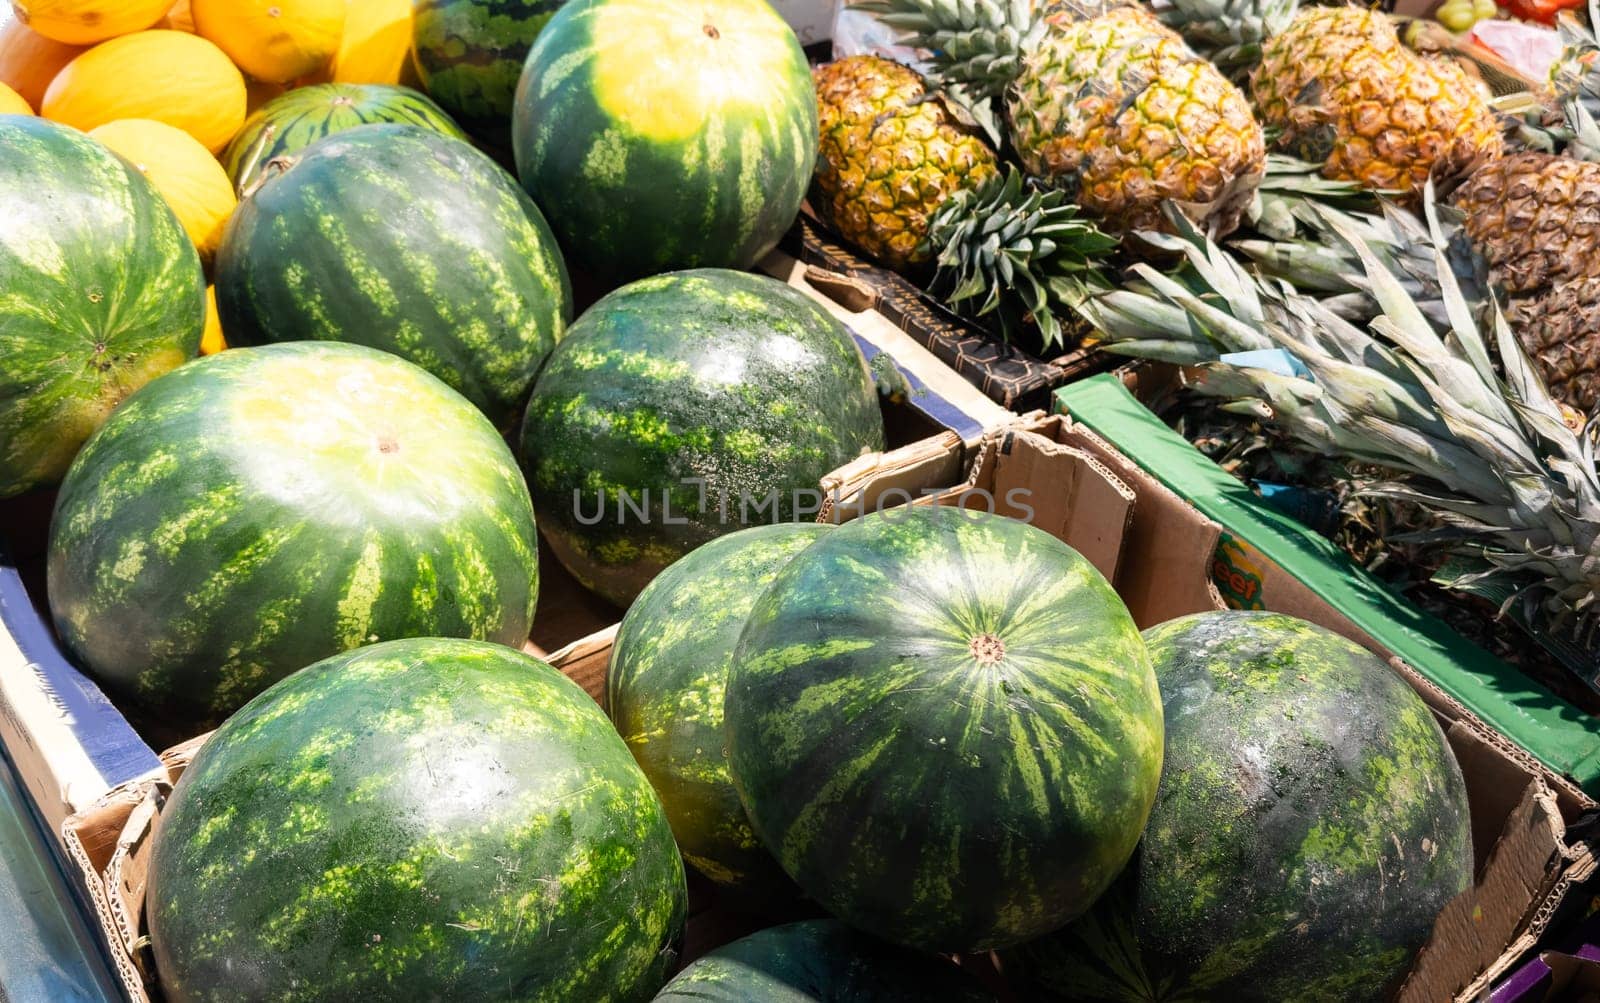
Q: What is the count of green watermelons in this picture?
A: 12